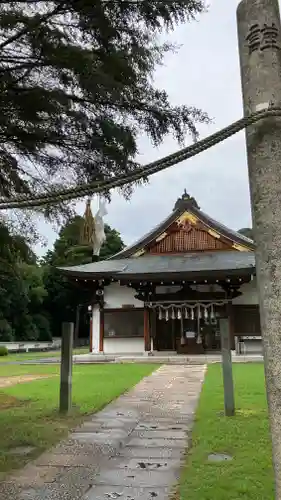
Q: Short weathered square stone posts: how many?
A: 2